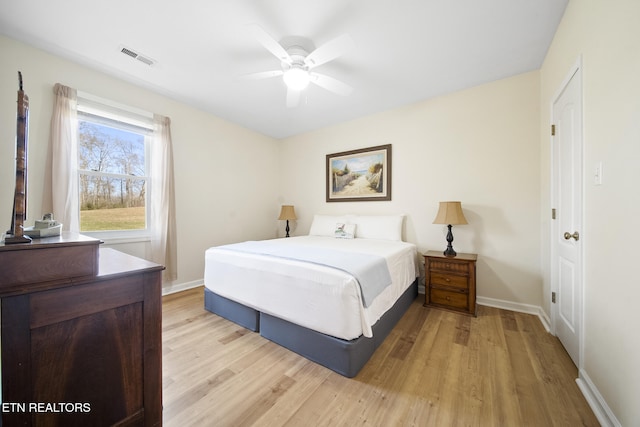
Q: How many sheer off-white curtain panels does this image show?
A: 2